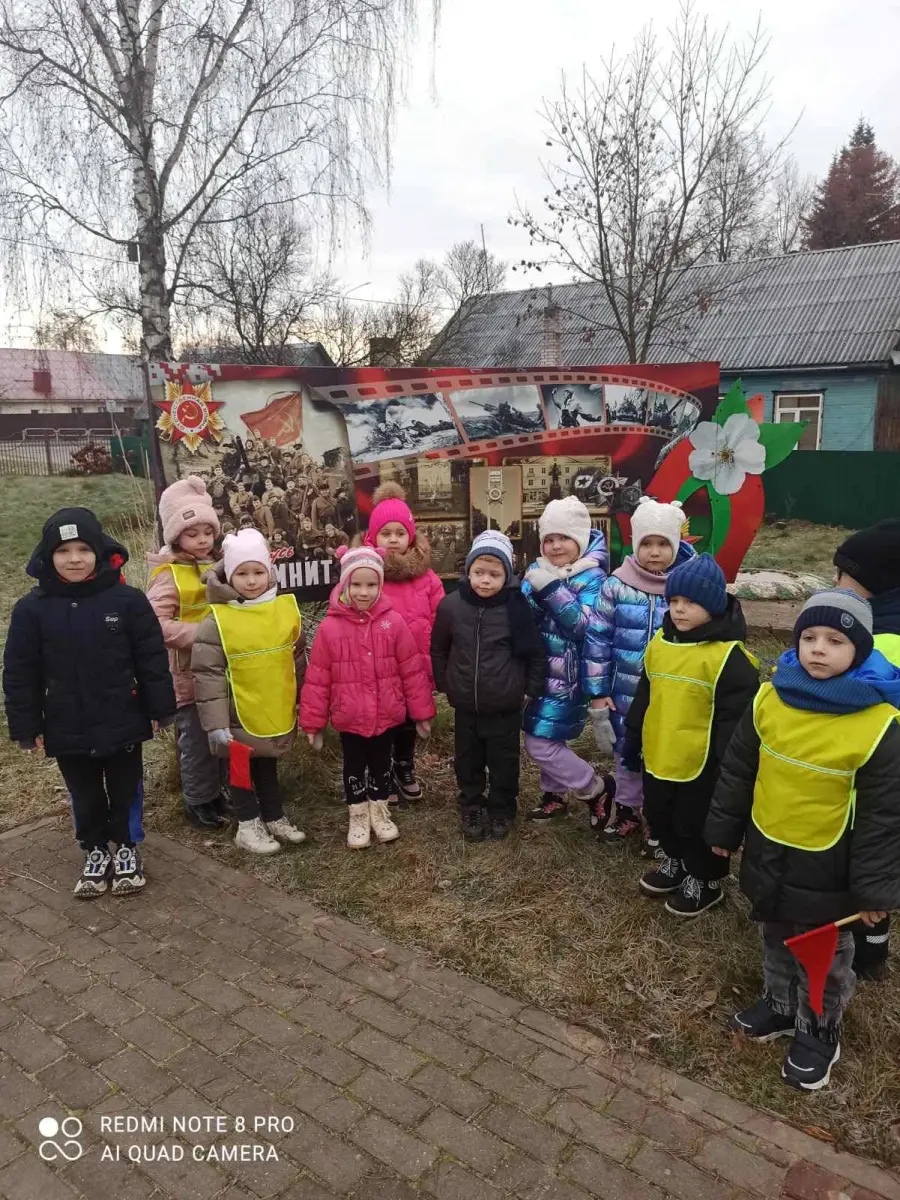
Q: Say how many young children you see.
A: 11